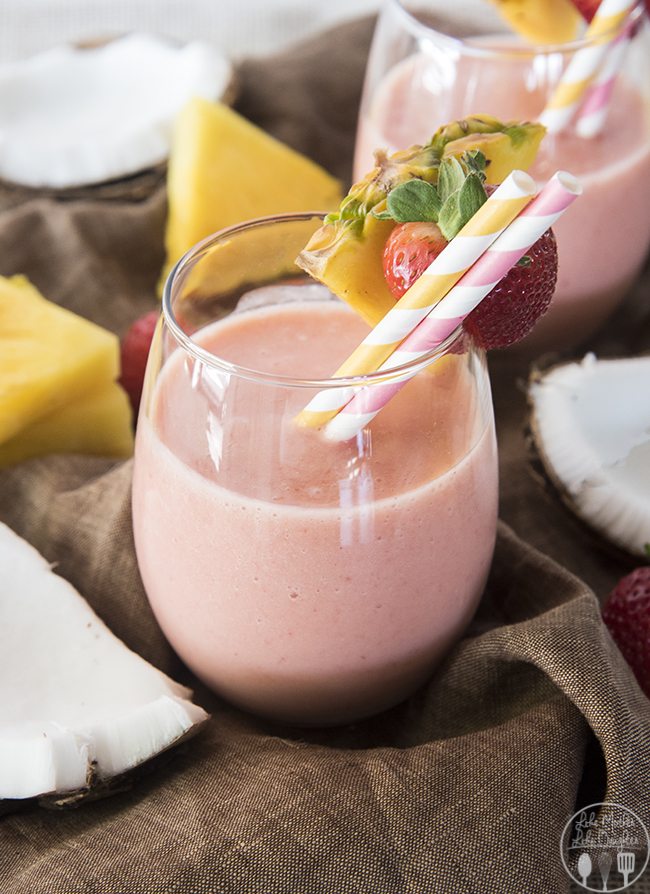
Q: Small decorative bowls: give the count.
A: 0